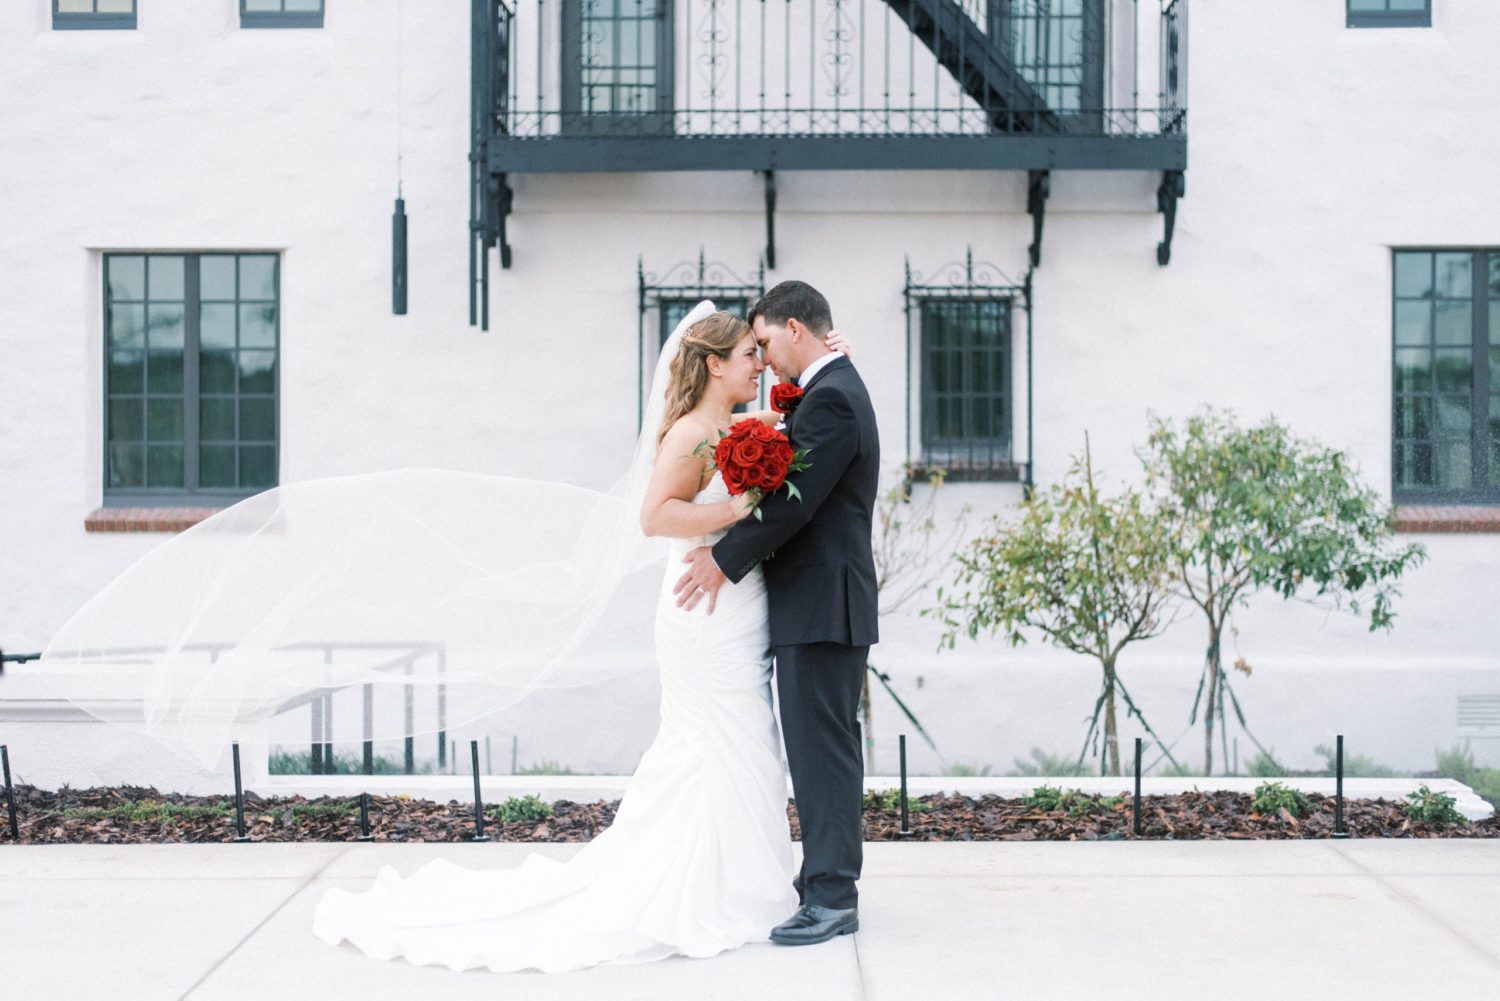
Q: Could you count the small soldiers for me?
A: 0